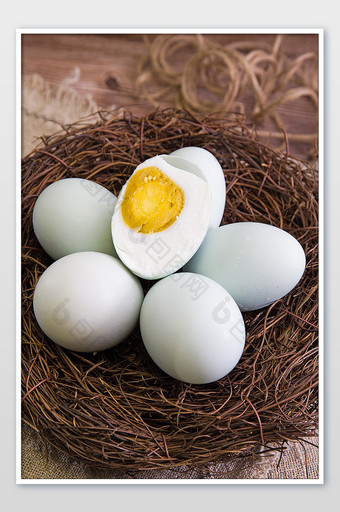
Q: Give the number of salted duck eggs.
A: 6